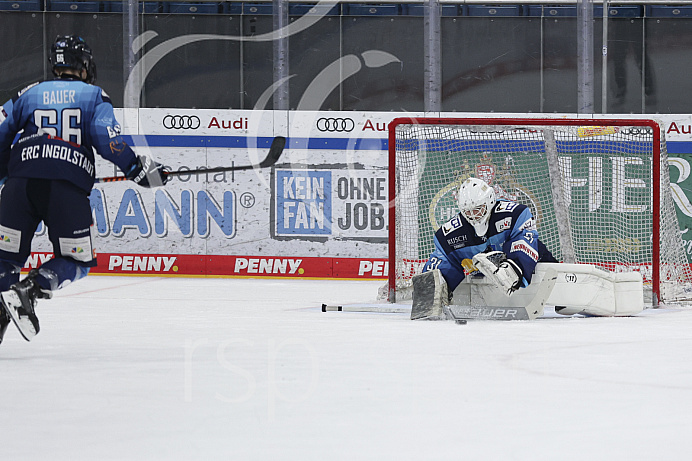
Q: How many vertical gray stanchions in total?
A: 4